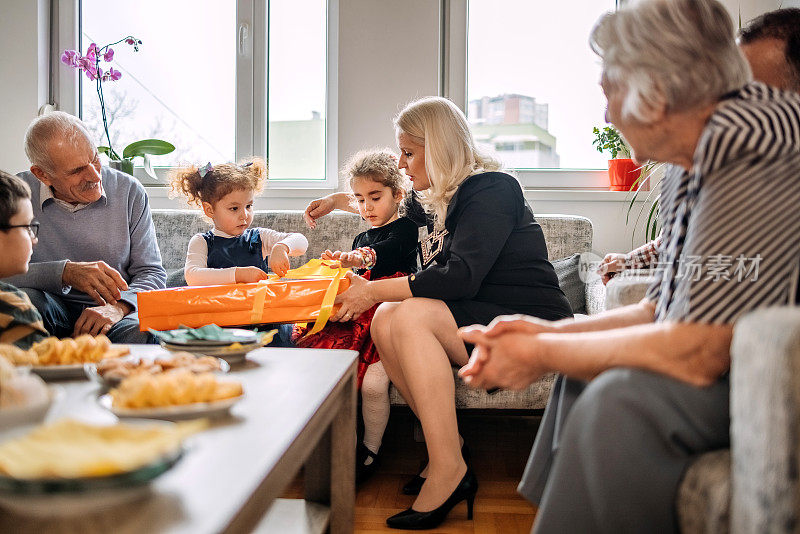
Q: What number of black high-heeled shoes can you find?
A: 2